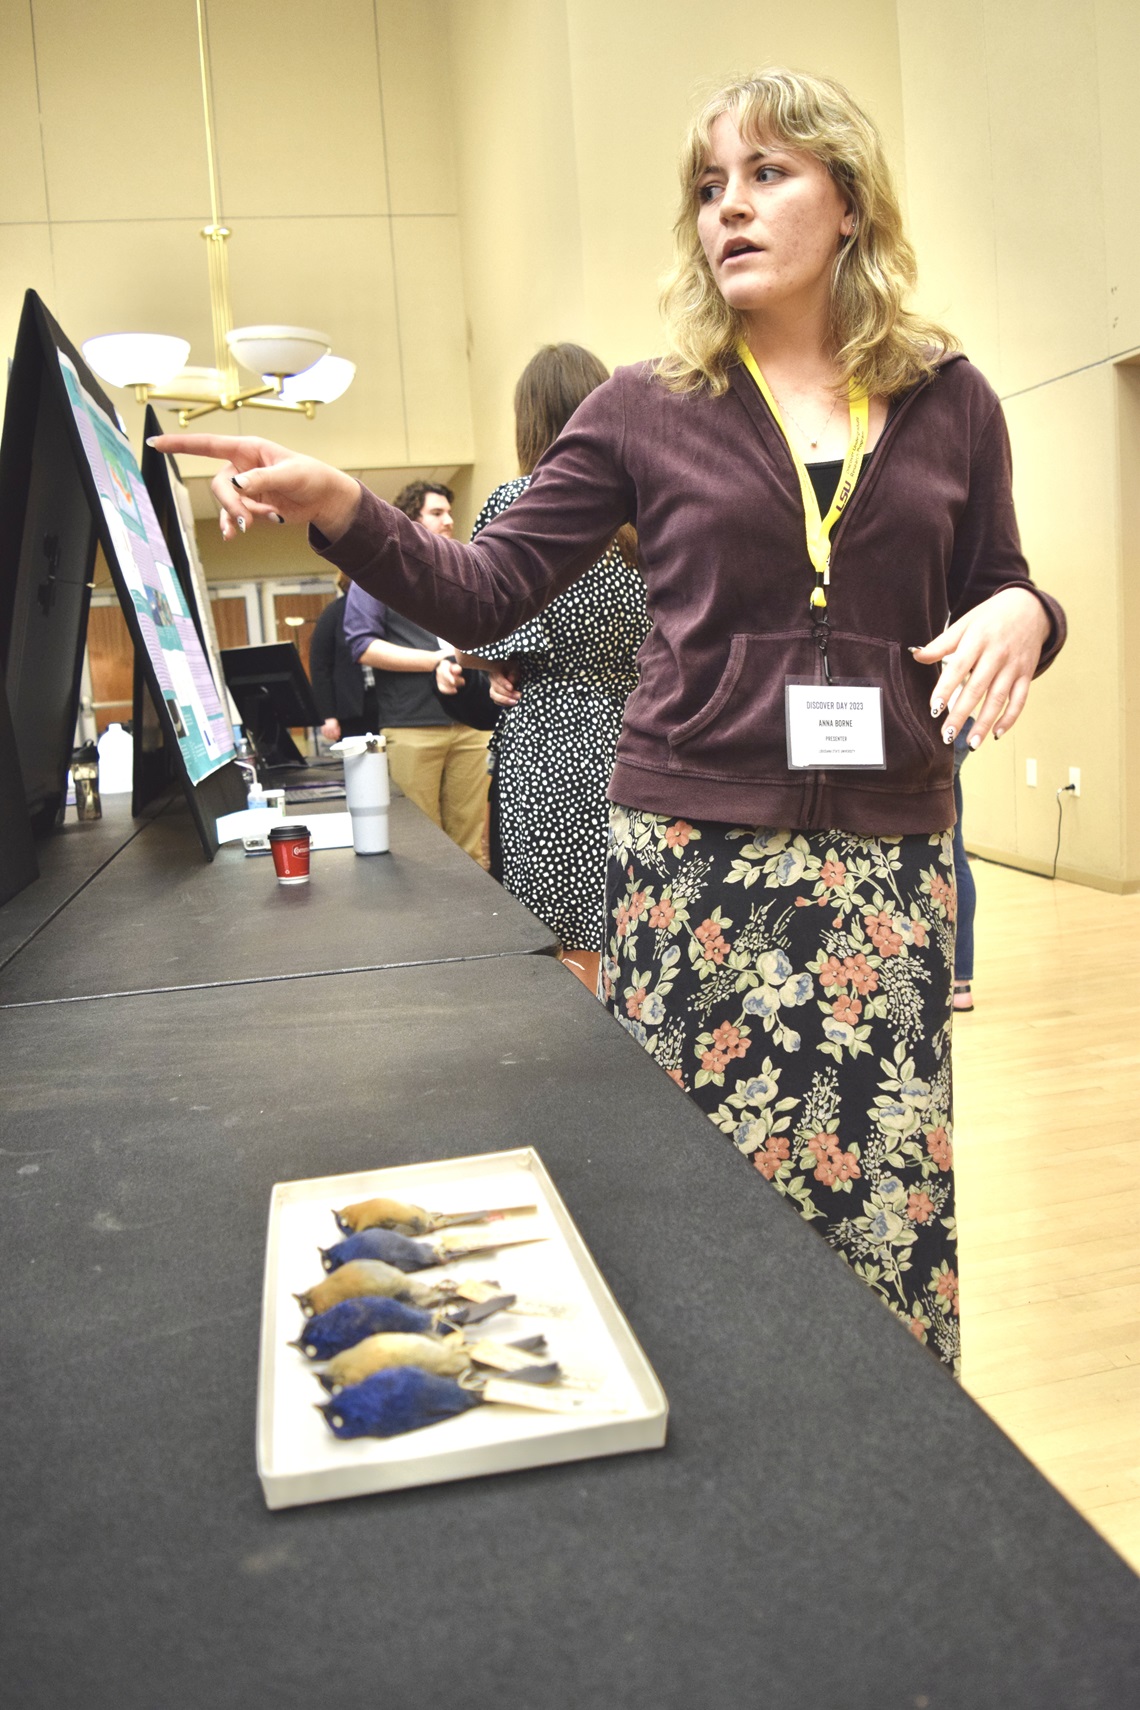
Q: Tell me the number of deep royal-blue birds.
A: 3